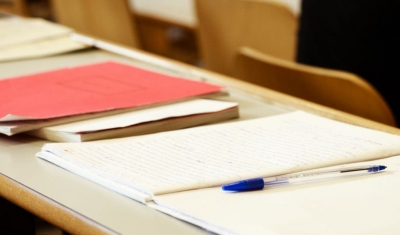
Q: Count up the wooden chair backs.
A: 3